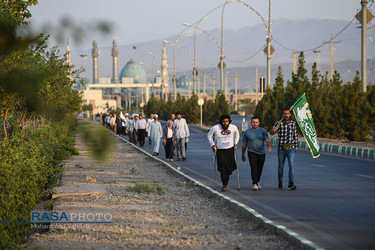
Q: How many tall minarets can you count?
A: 4